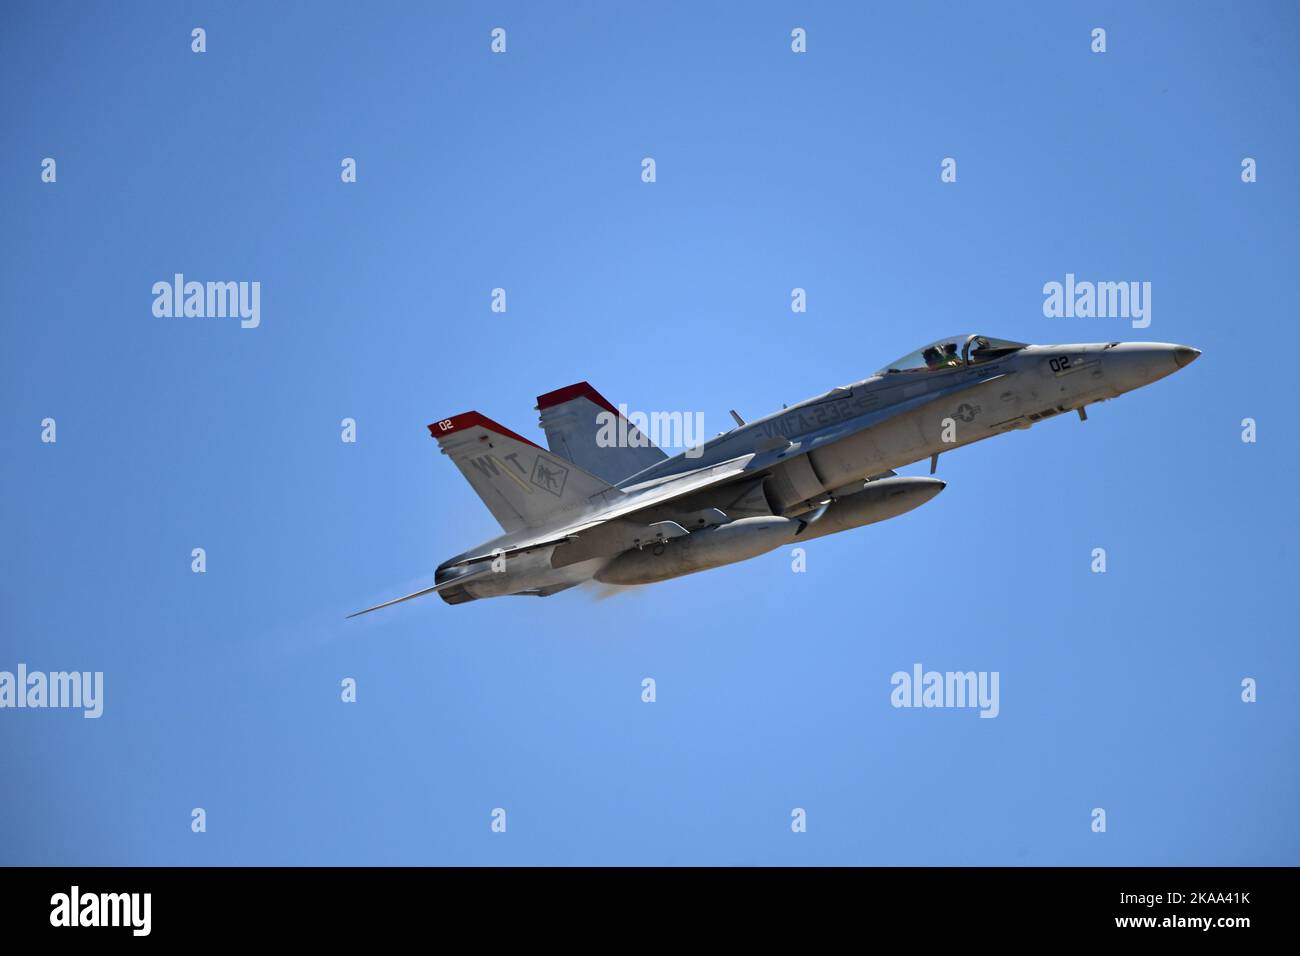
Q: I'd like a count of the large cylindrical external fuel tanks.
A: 2